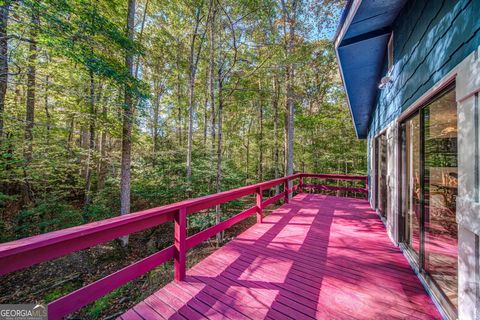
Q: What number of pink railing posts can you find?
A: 5